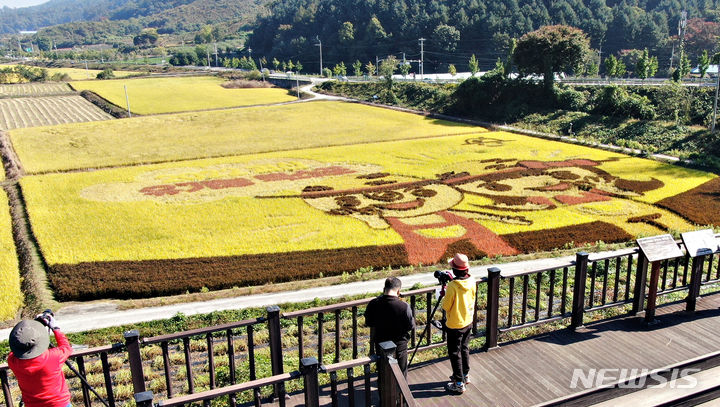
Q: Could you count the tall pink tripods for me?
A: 0